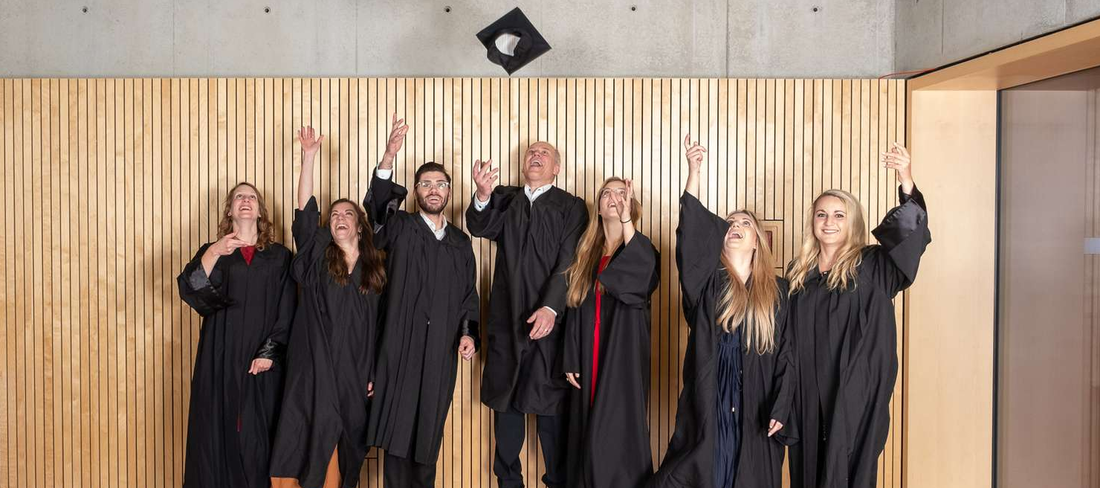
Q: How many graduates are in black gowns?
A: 7